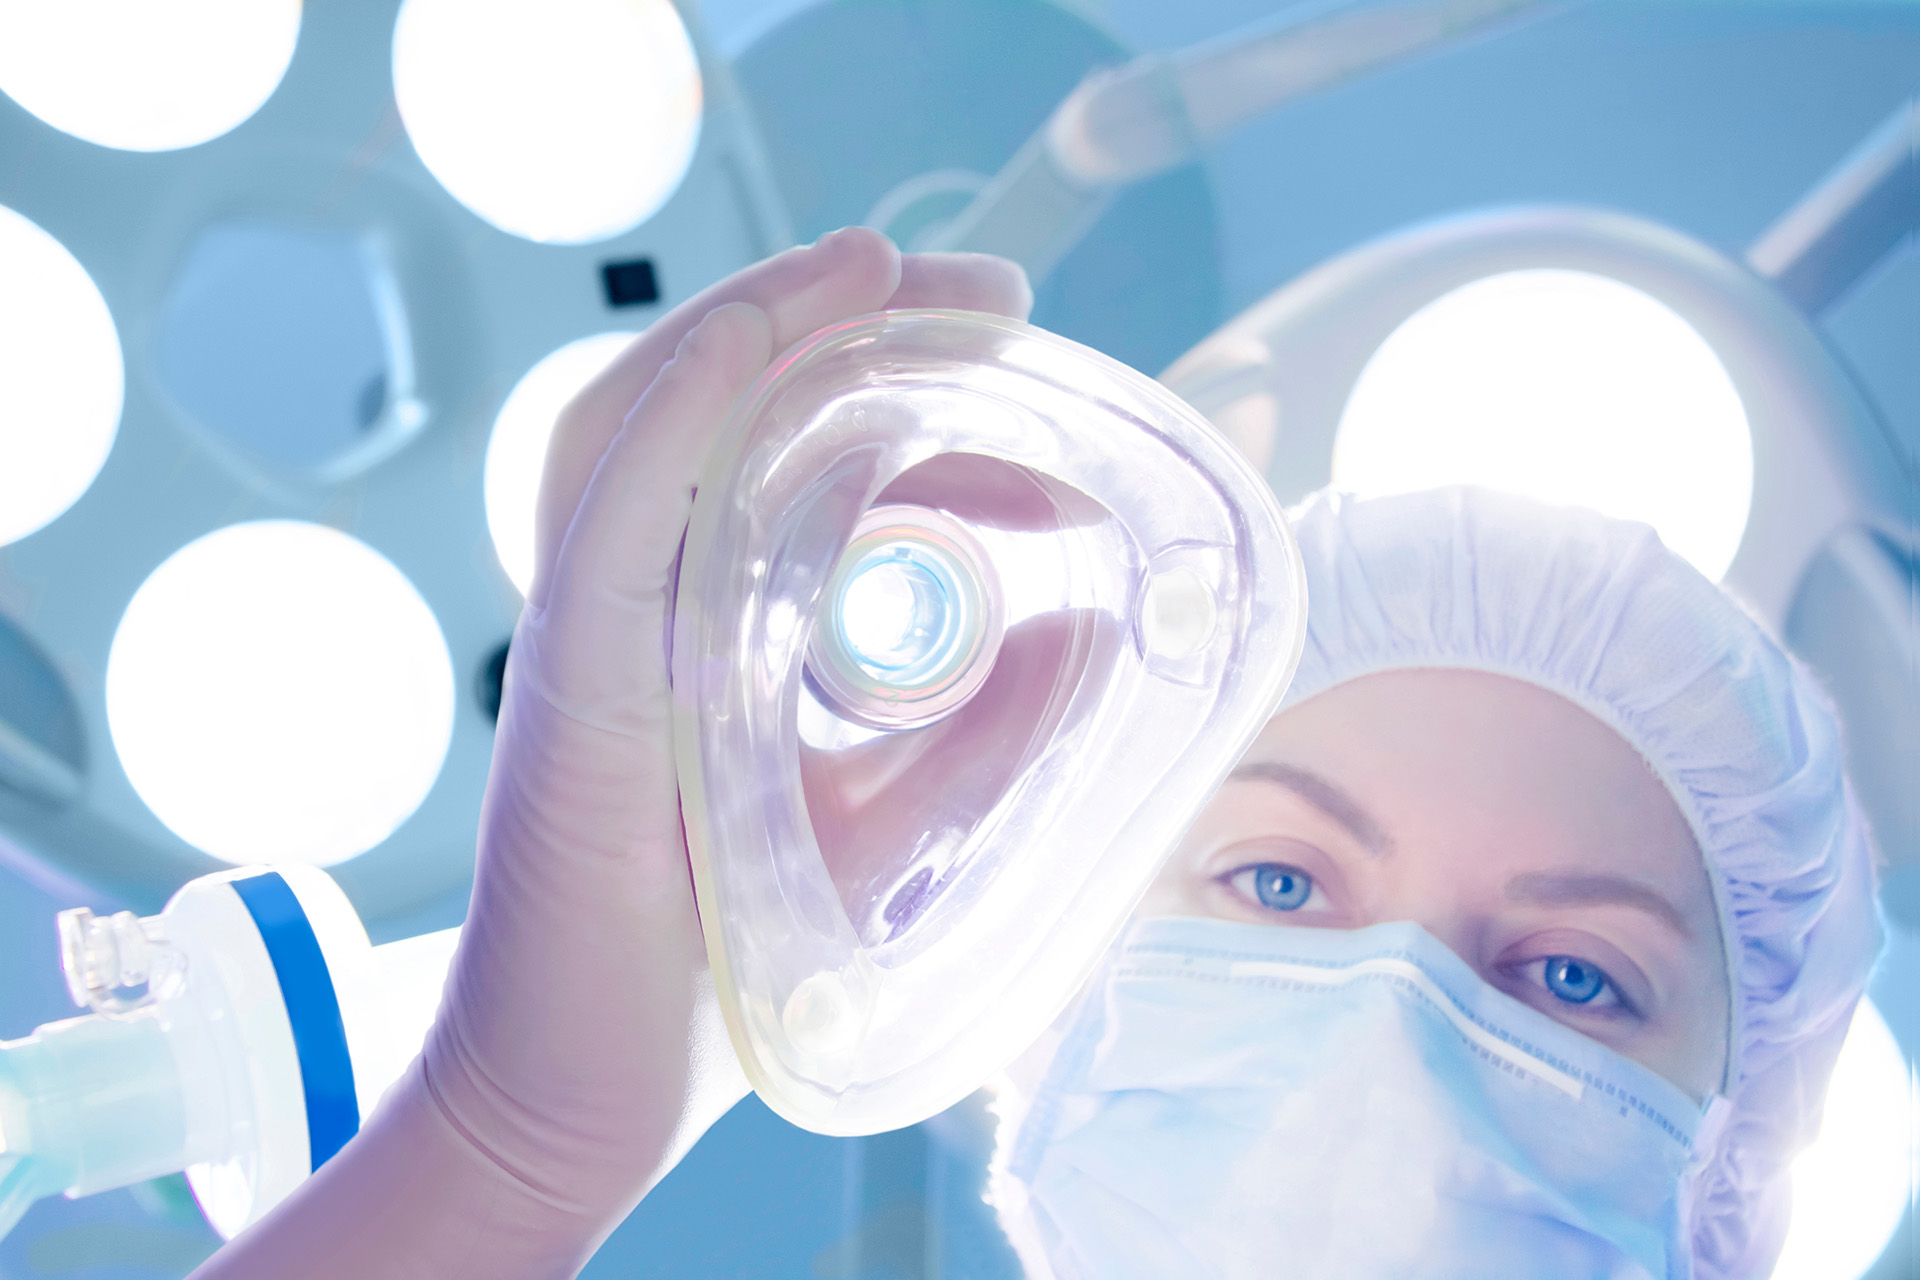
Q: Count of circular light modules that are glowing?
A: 7